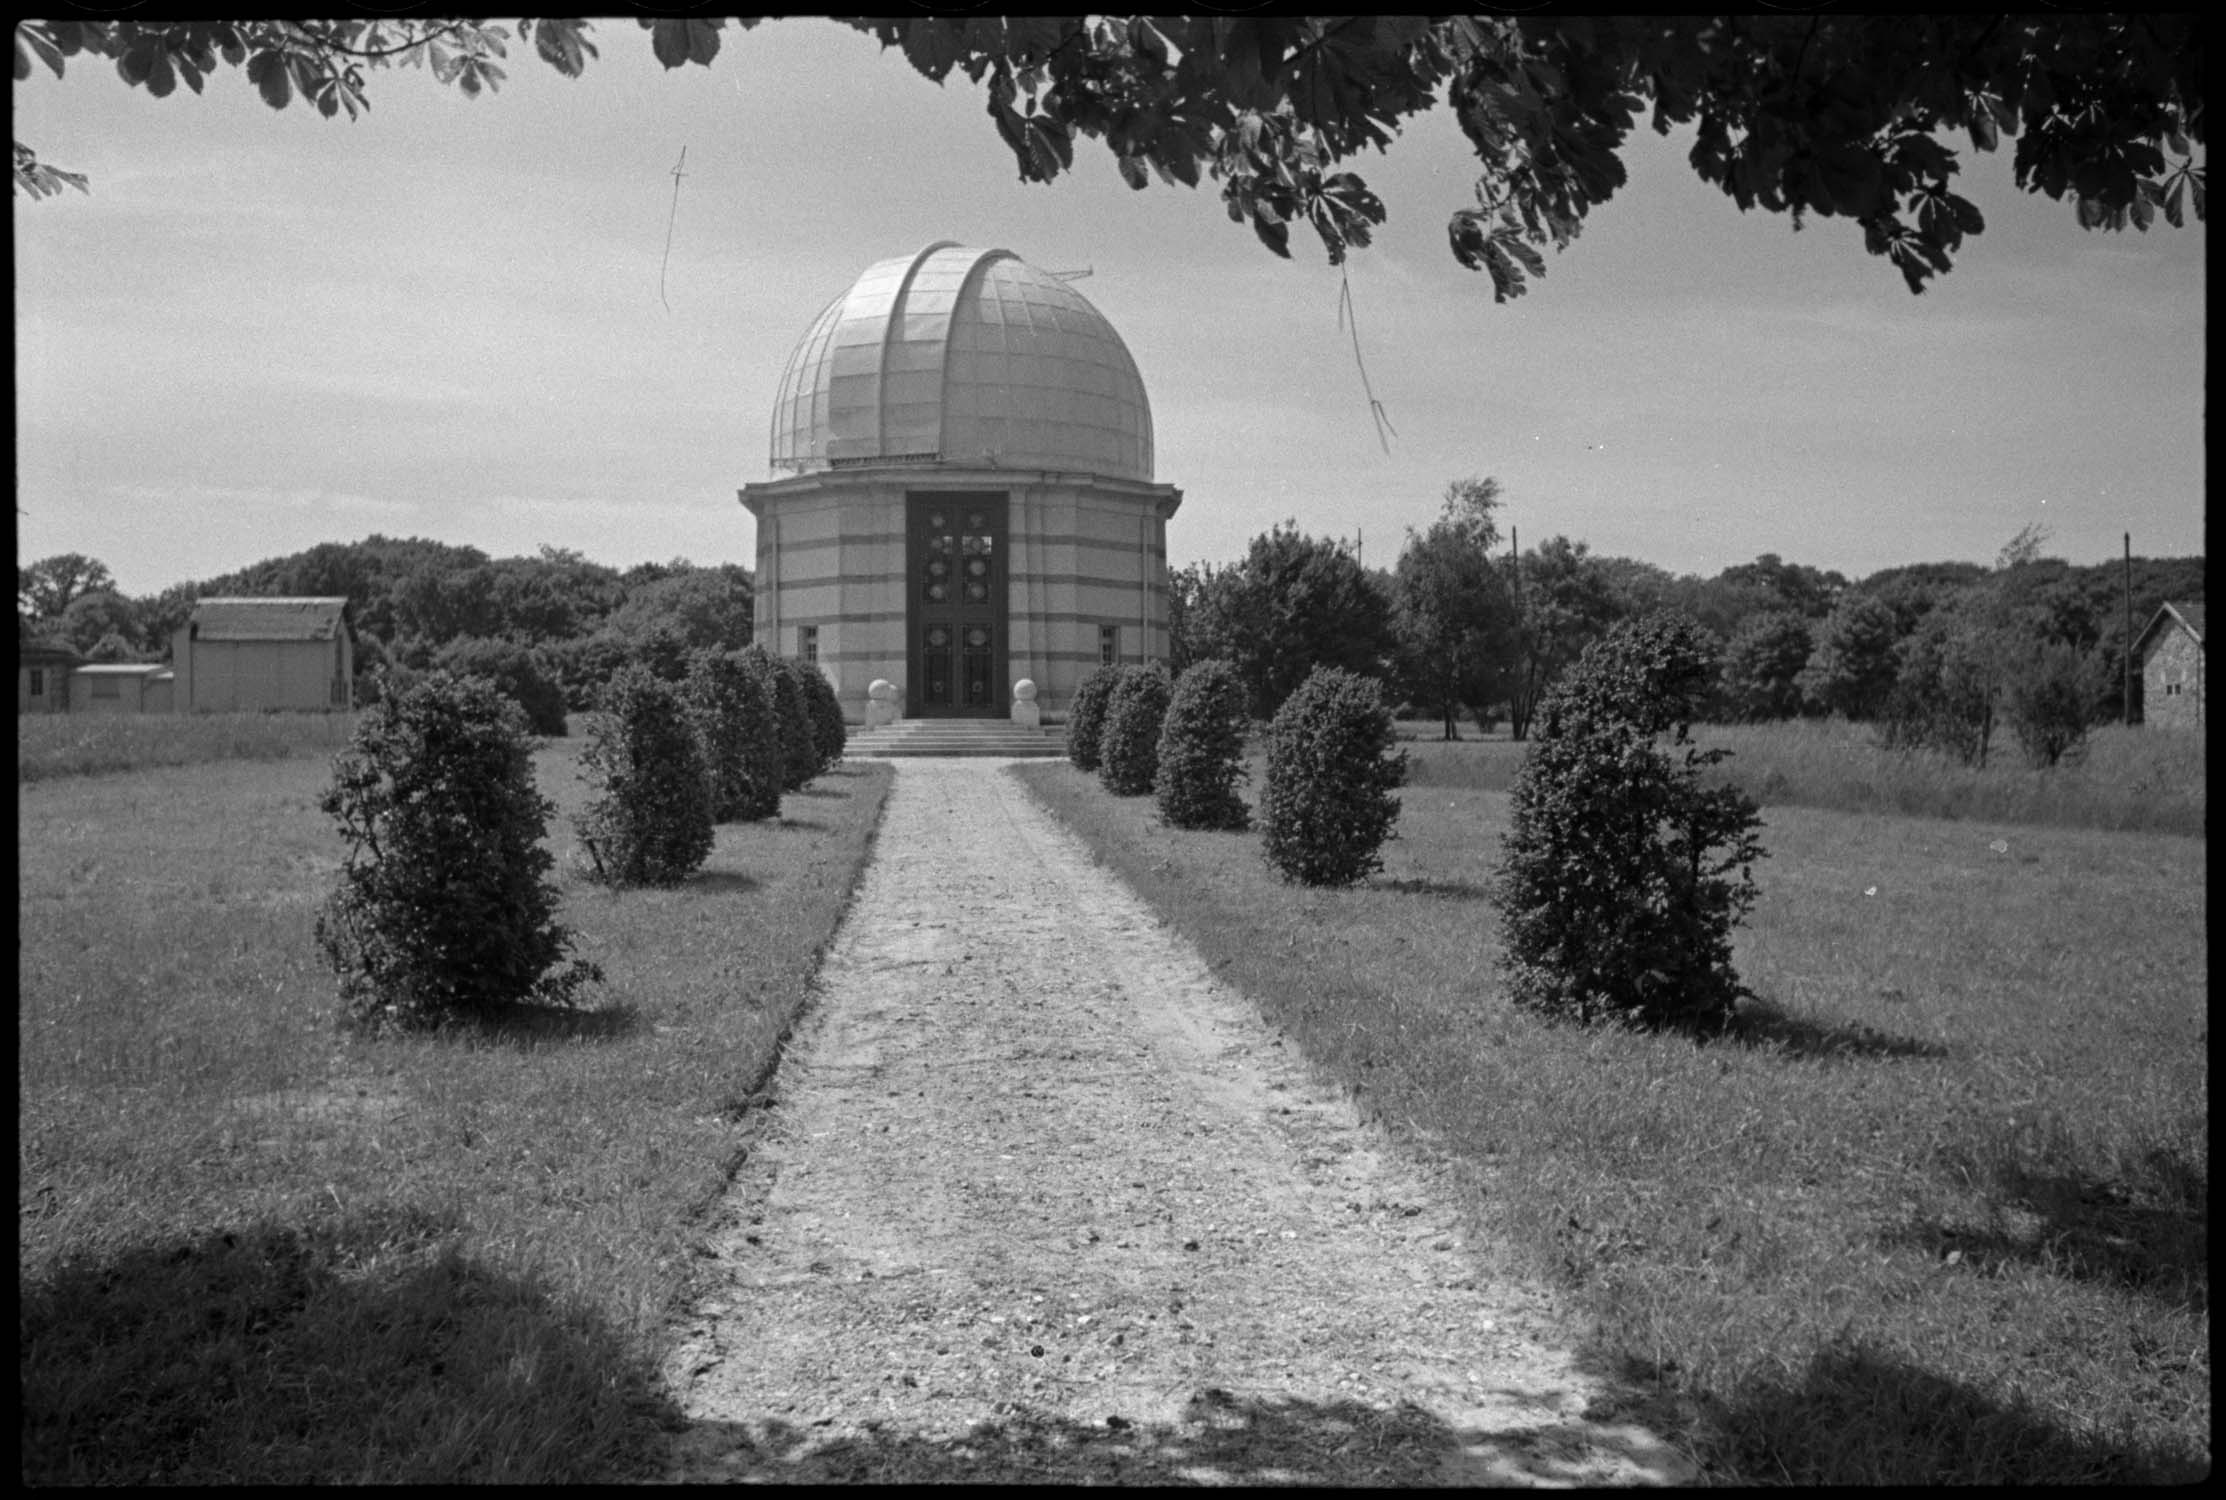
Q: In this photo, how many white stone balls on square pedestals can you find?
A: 2